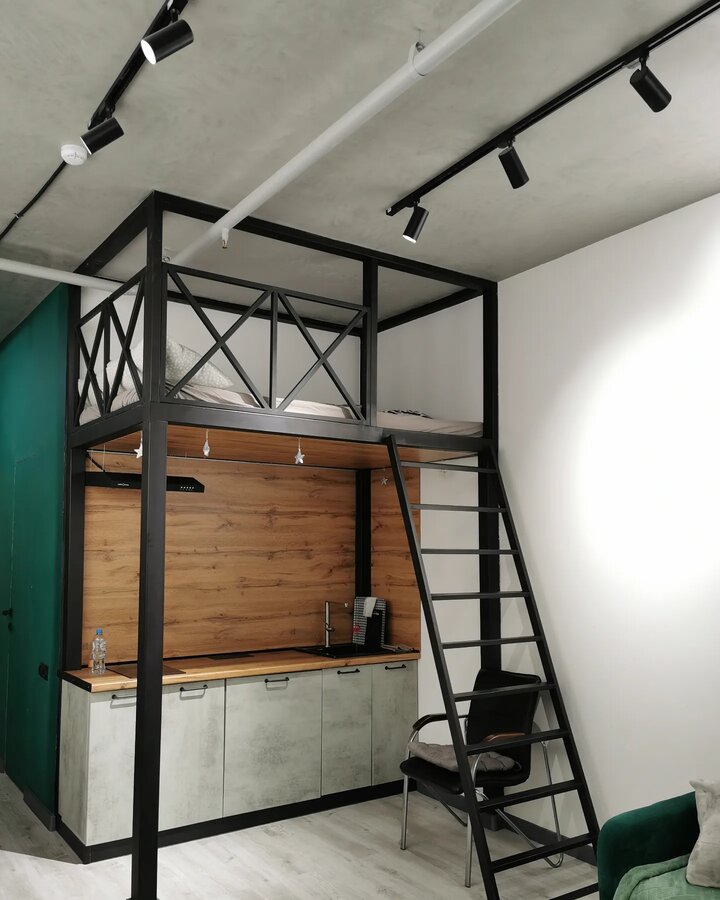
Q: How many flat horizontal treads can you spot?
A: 10